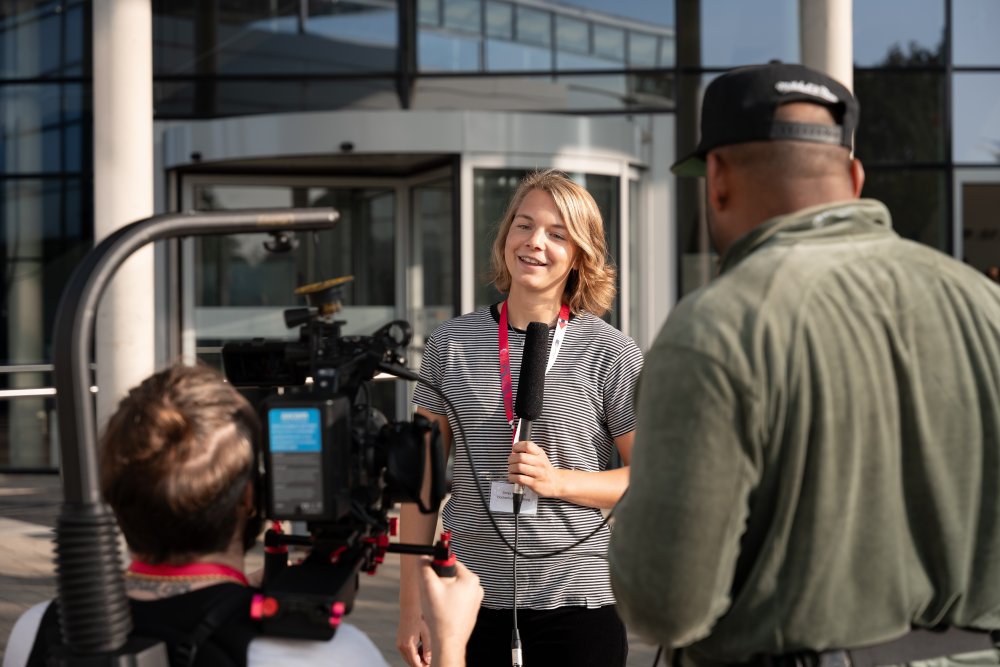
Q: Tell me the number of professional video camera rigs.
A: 1